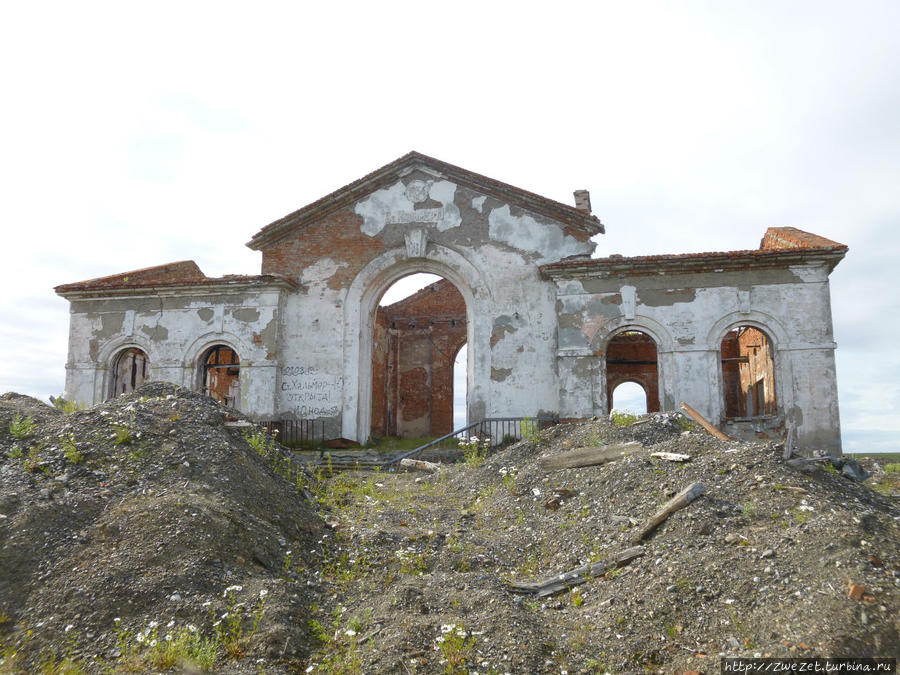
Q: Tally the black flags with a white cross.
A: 0